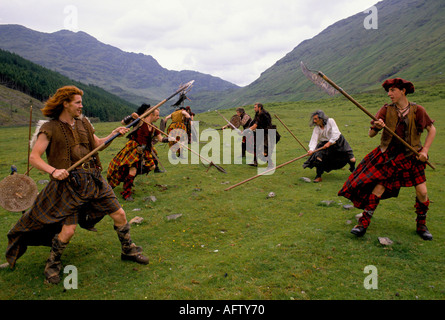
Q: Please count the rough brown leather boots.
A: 2